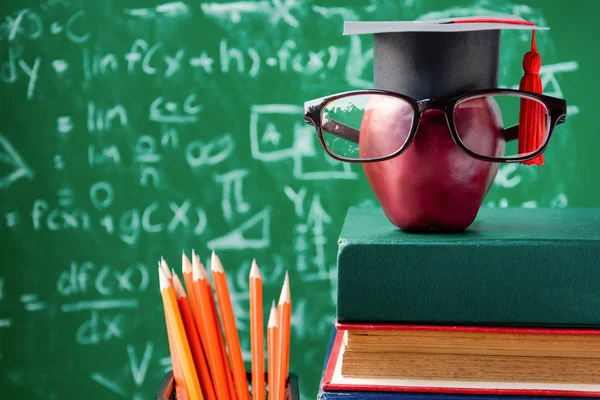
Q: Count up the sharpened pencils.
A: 10